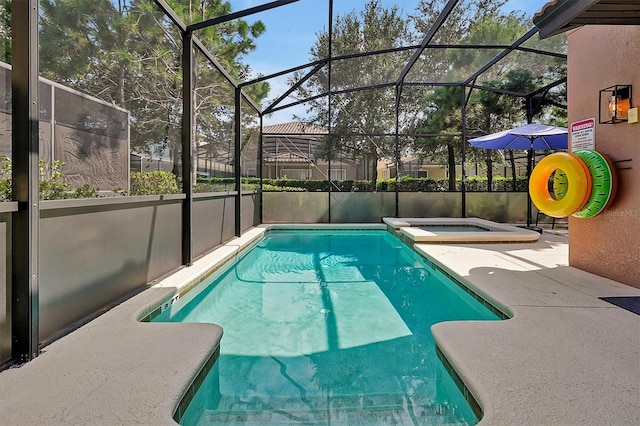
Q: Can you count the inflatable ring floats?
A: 2